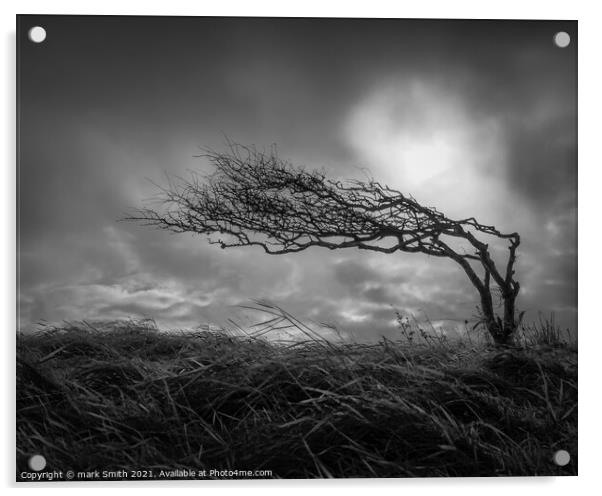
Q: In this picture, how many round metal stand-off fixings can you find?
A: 4